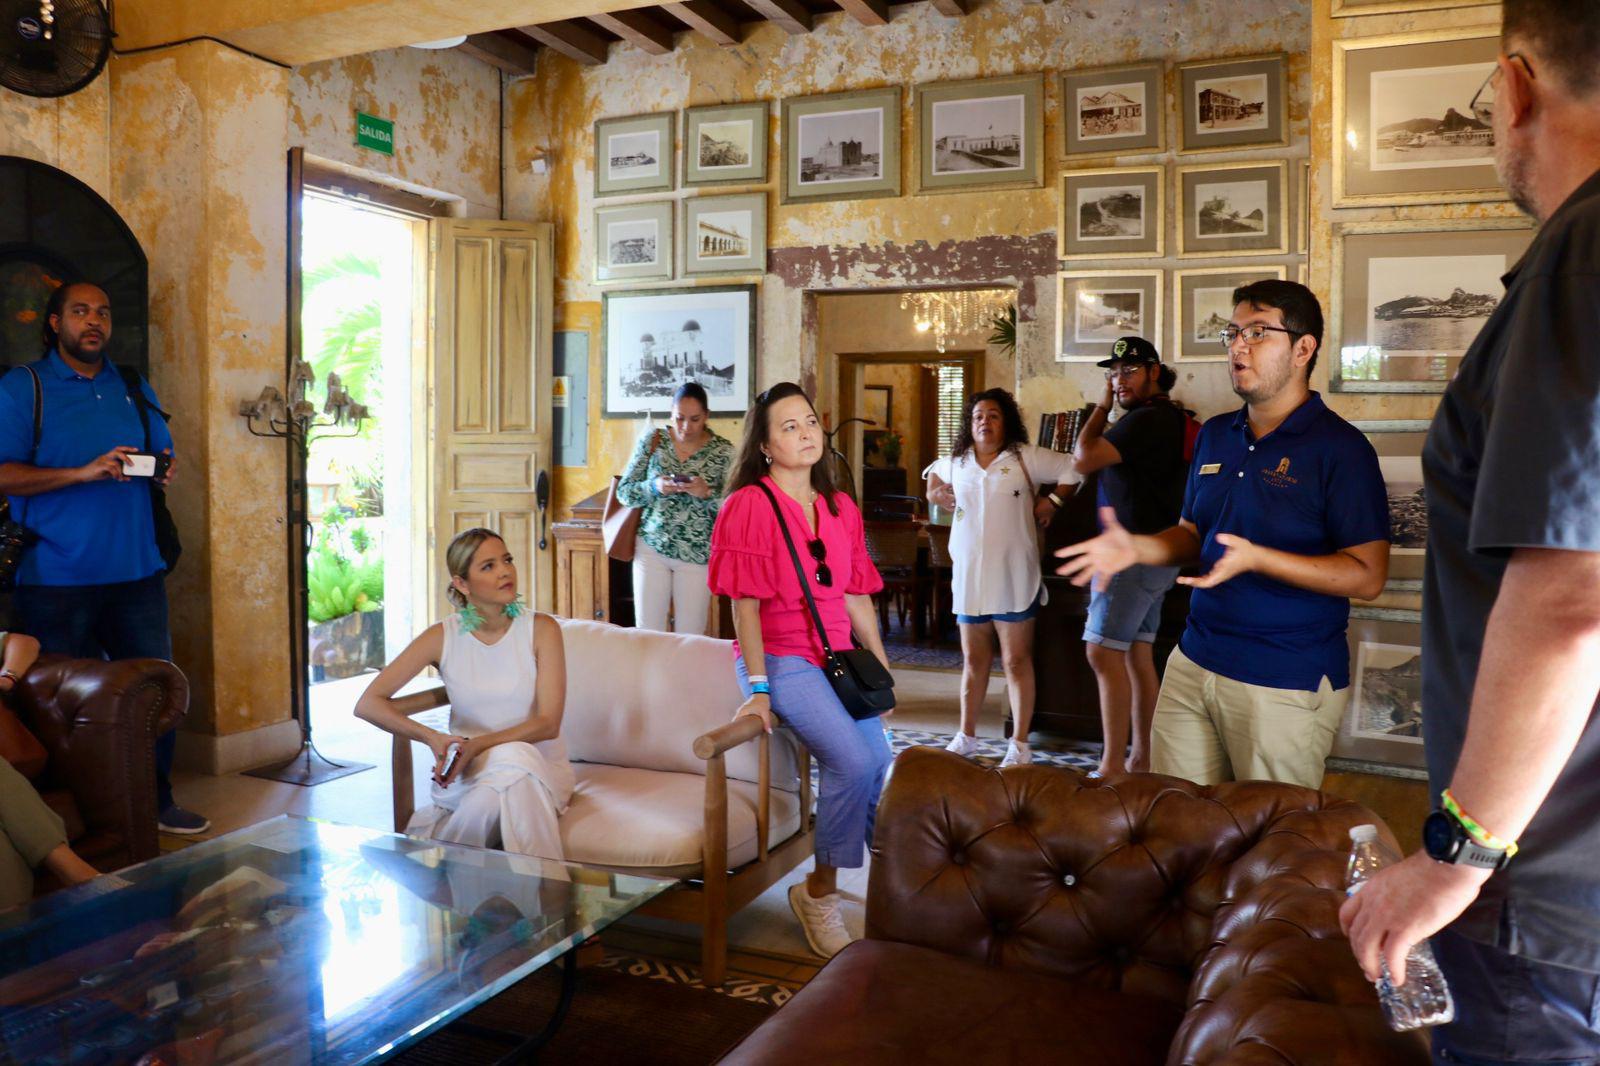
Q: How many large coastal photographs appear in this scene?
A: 2